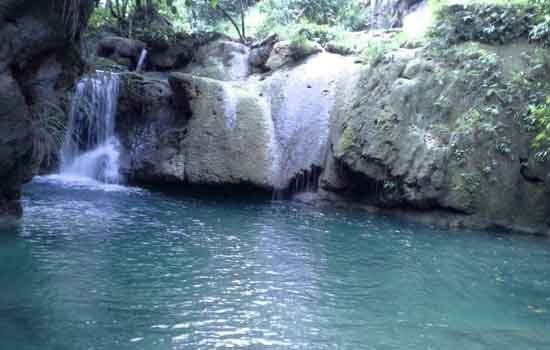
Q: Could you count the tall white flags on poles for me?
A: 0